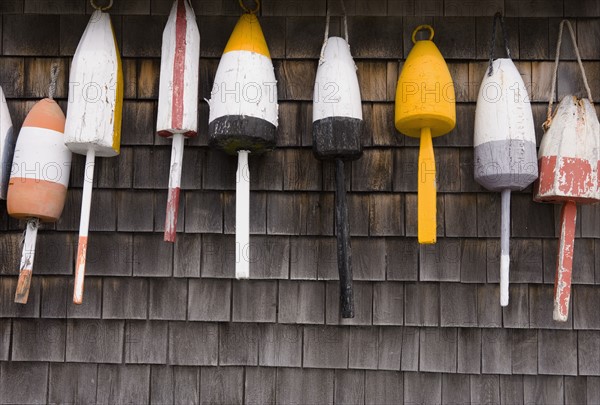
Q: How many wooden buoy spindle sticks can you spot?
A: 8